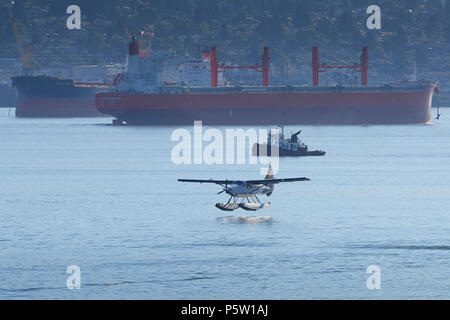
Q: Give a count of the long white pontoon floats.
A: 2